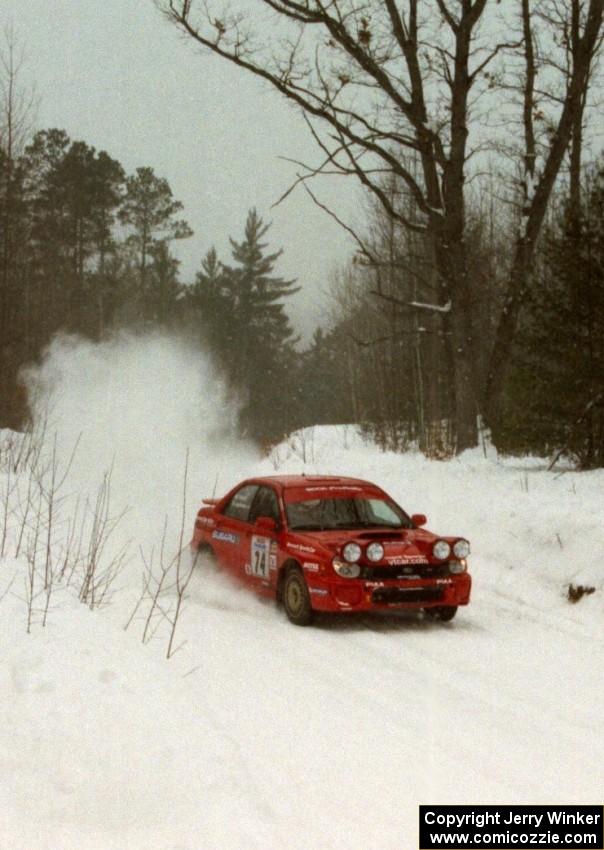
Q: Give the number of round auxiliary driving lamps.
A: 4